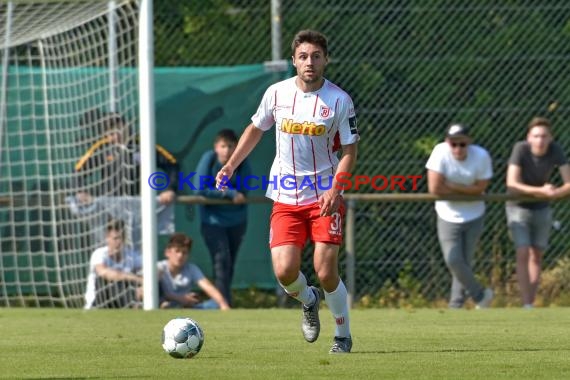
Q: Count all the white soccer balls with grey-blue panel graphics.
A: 1